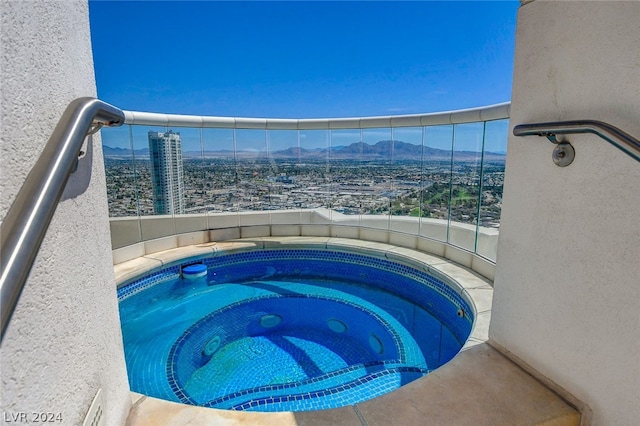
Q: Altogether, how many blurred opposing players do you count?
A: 0